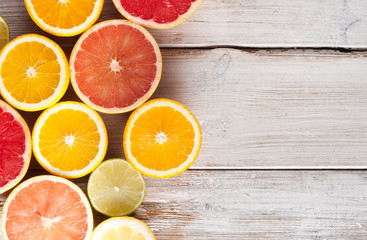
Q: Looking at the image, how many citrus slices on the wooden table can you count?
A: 11